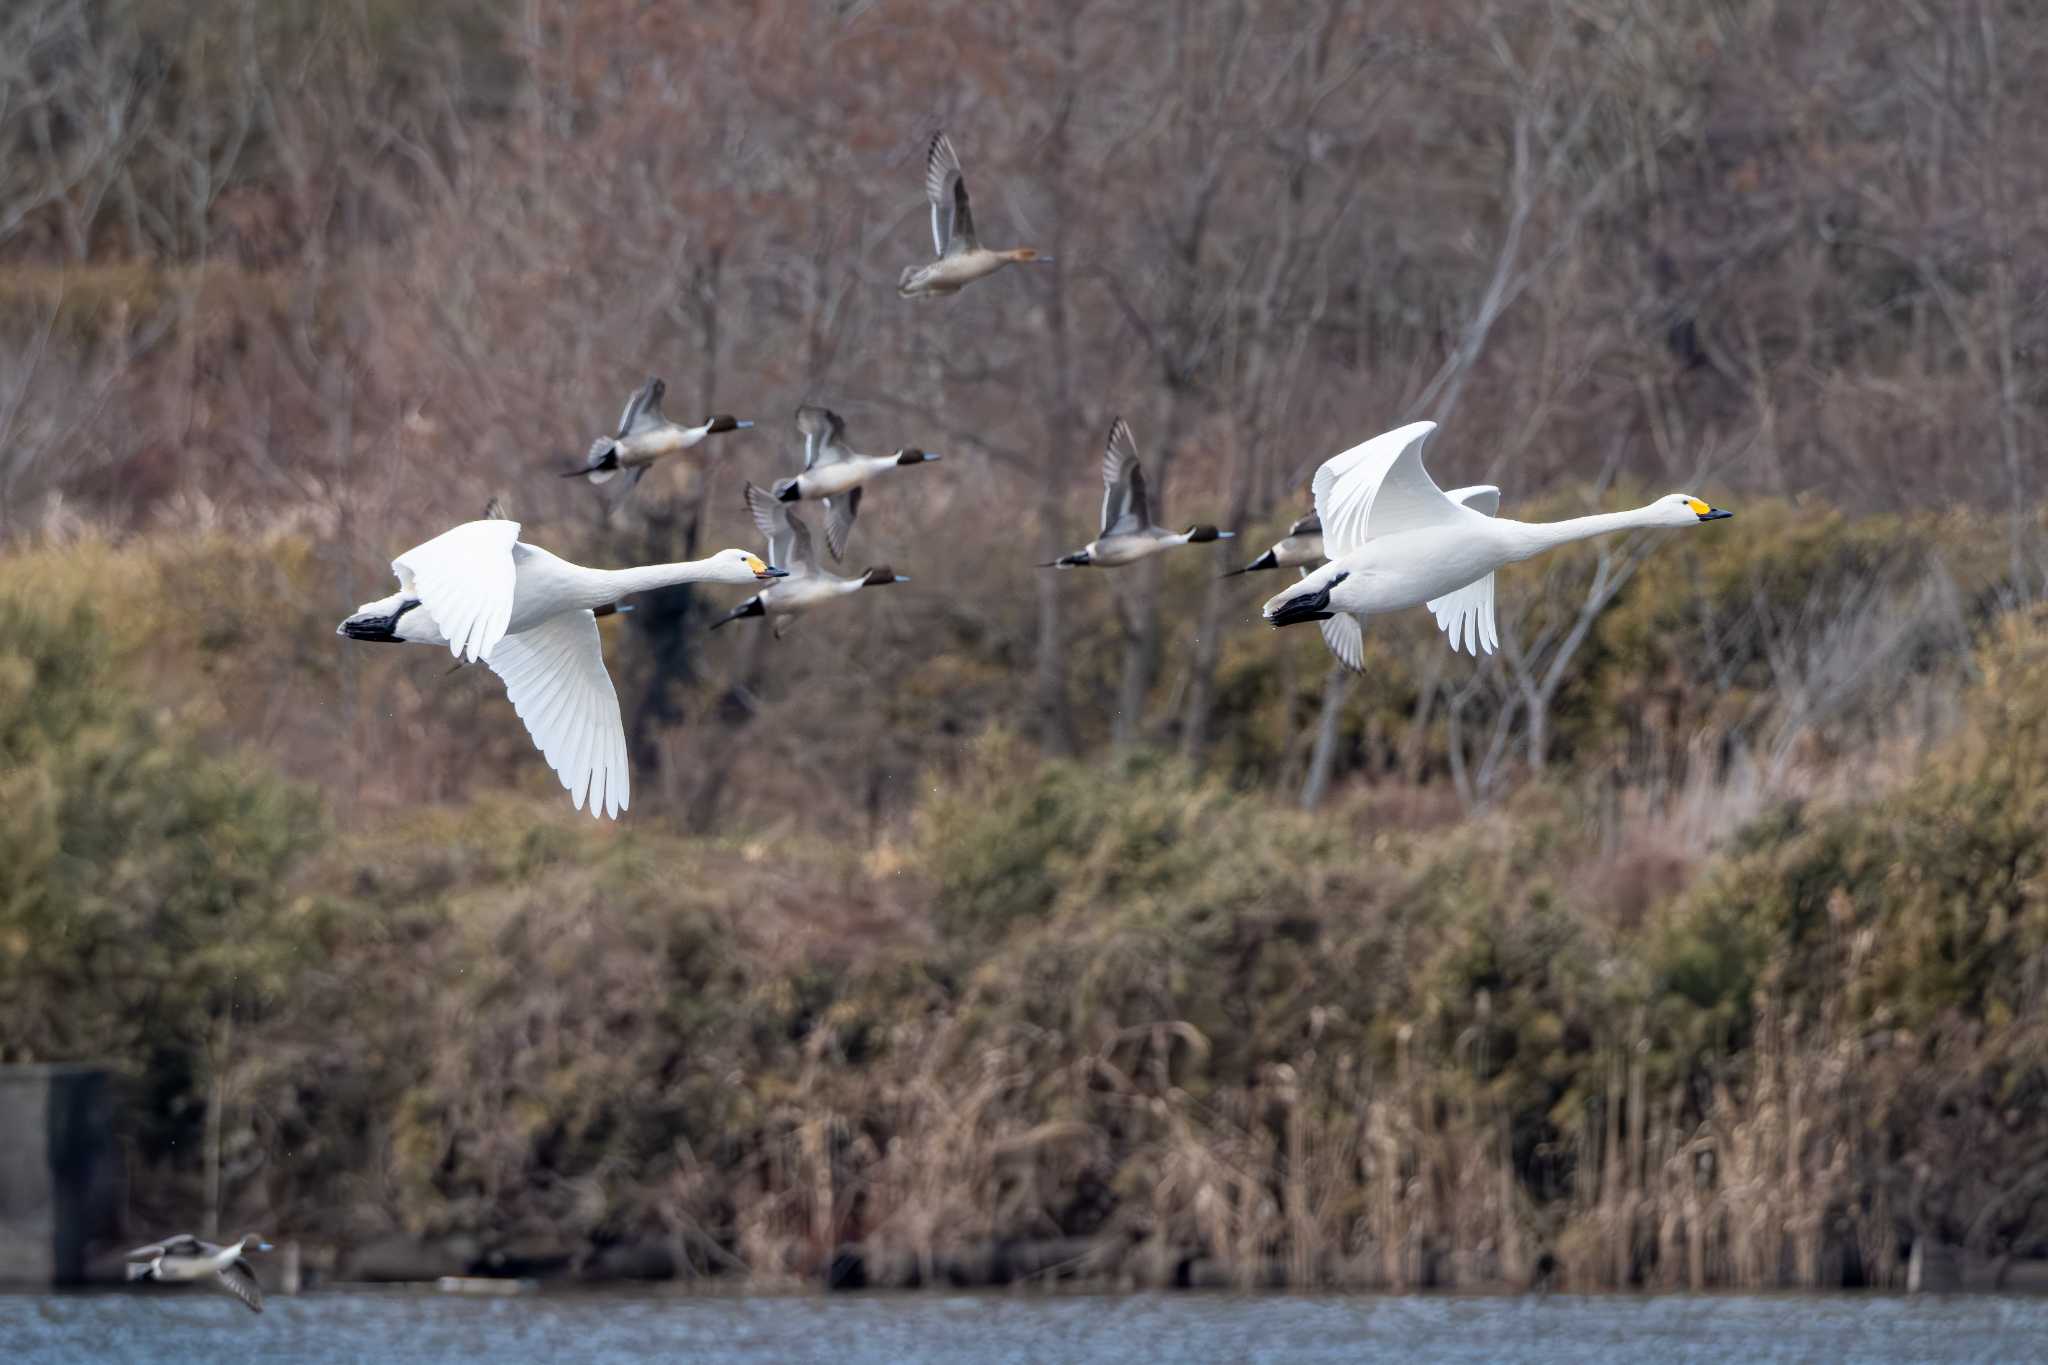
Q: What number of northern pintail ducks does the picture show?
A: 8